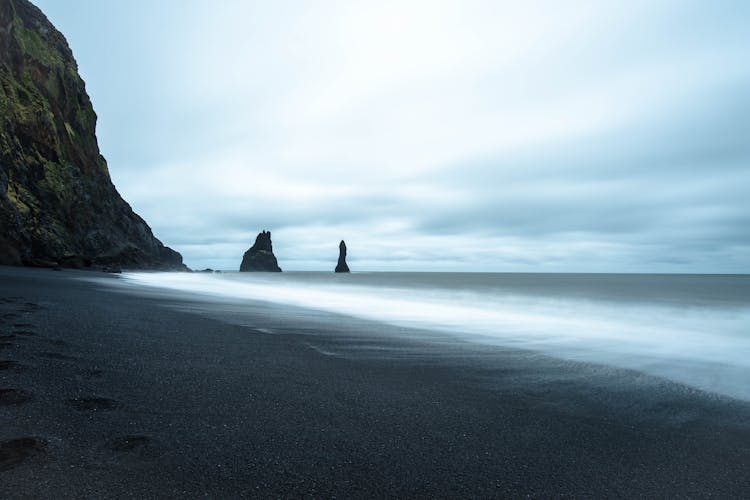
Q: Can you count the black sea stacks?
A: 2